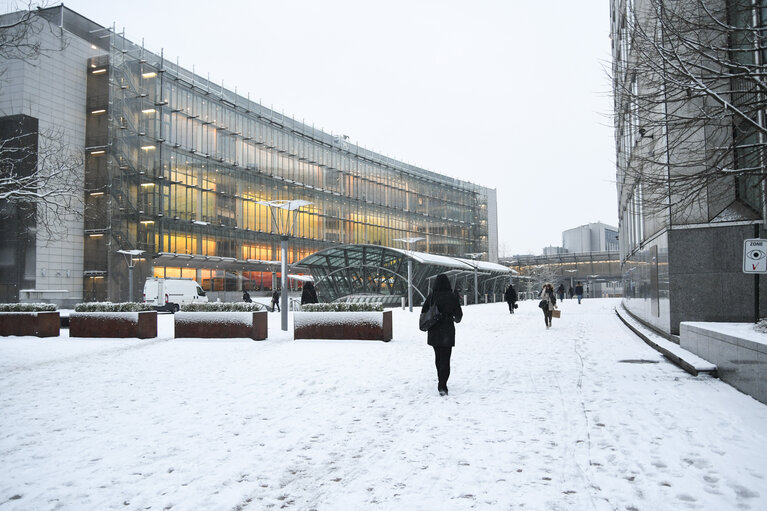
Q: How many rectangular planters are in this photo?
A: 4